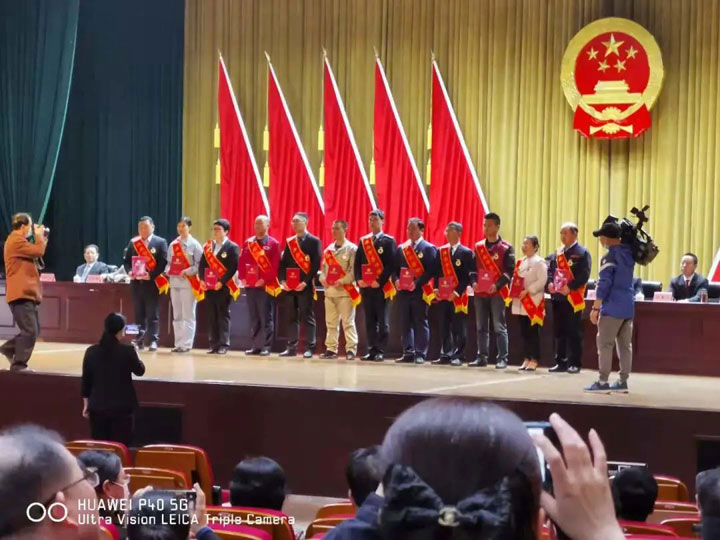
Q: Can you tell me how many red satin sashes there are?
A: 12